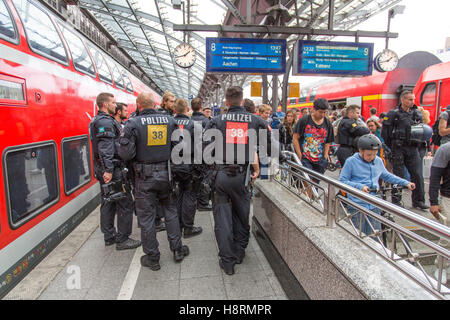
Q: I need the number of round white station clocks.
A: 2